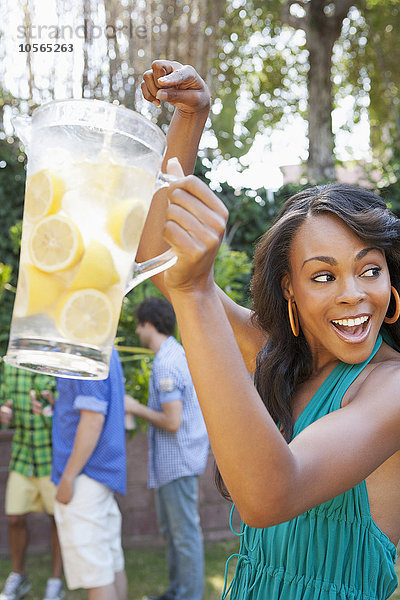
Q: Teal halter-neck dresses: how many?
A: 1